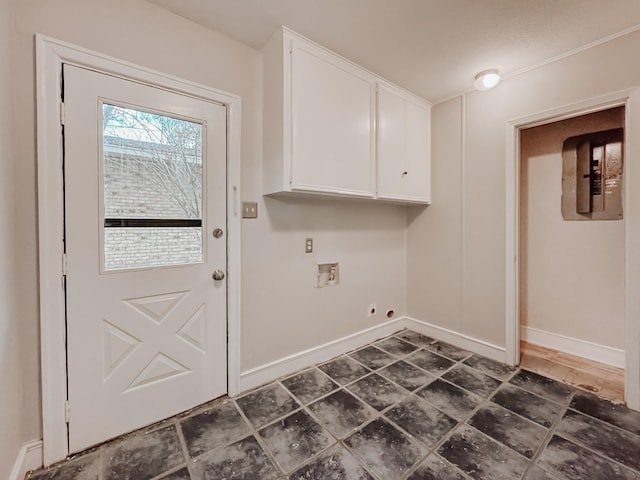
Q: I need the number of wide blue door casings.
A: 0